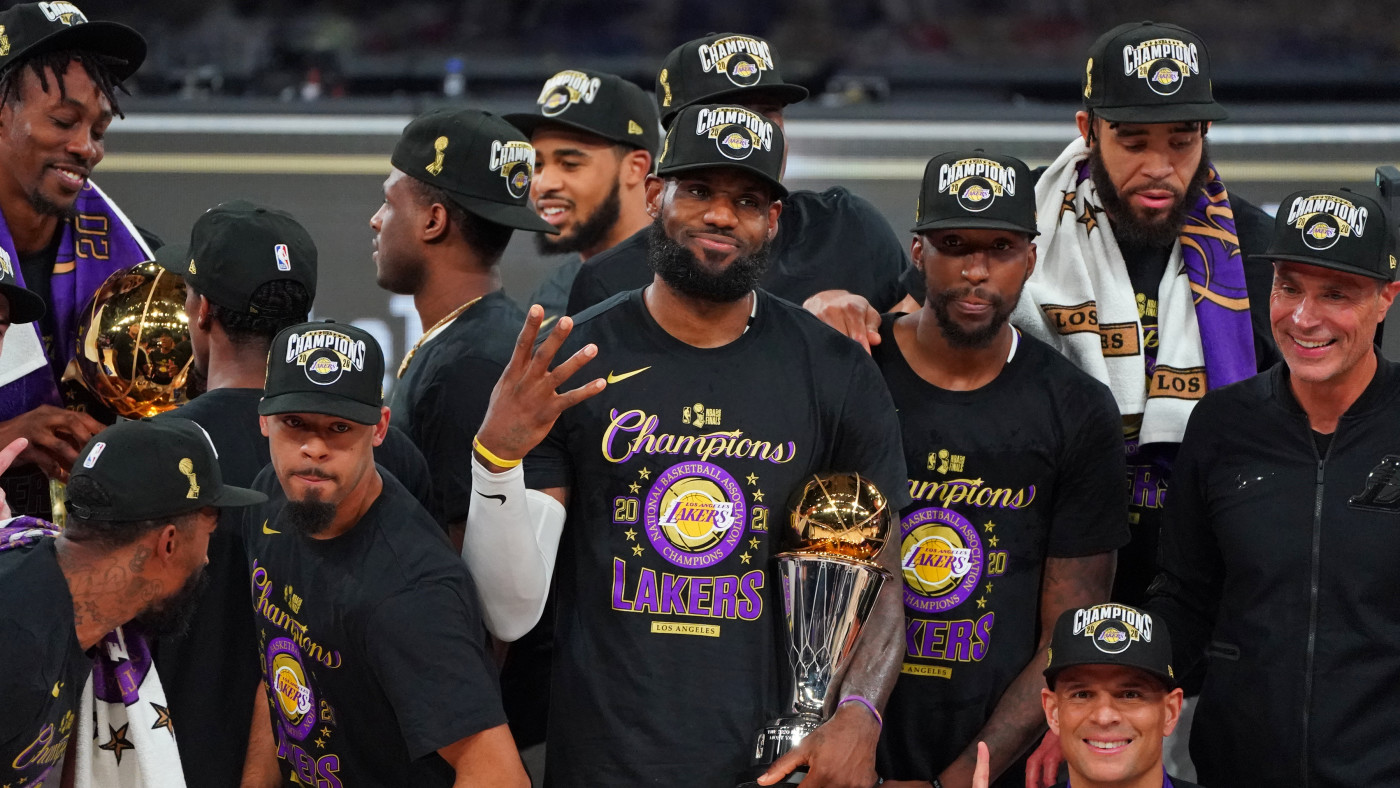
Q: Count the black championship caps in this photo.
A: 13